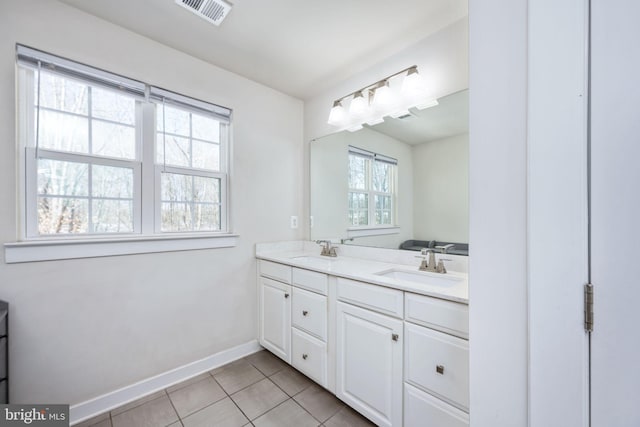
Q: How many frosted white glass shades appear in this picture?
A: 4